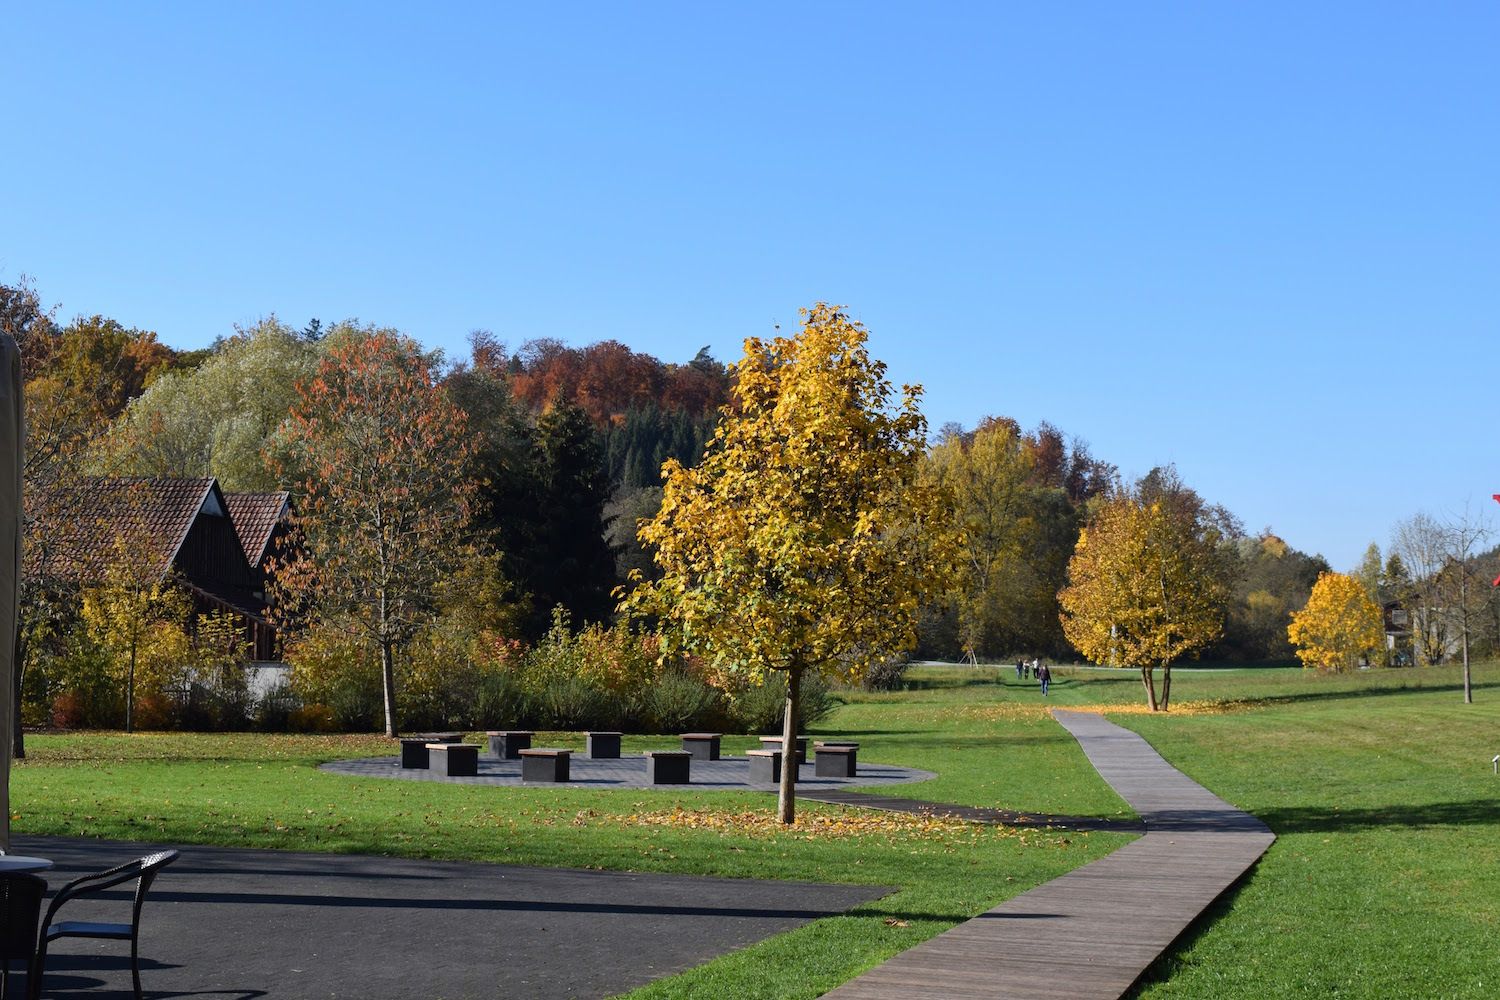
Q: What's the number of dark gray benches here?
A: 12